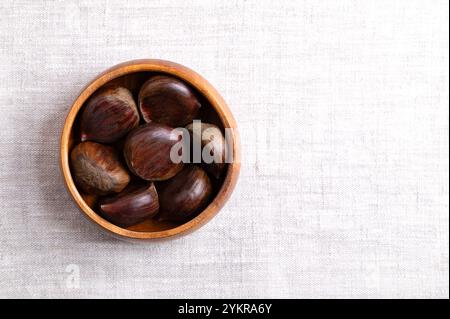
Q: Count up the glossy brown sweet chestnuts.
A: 7